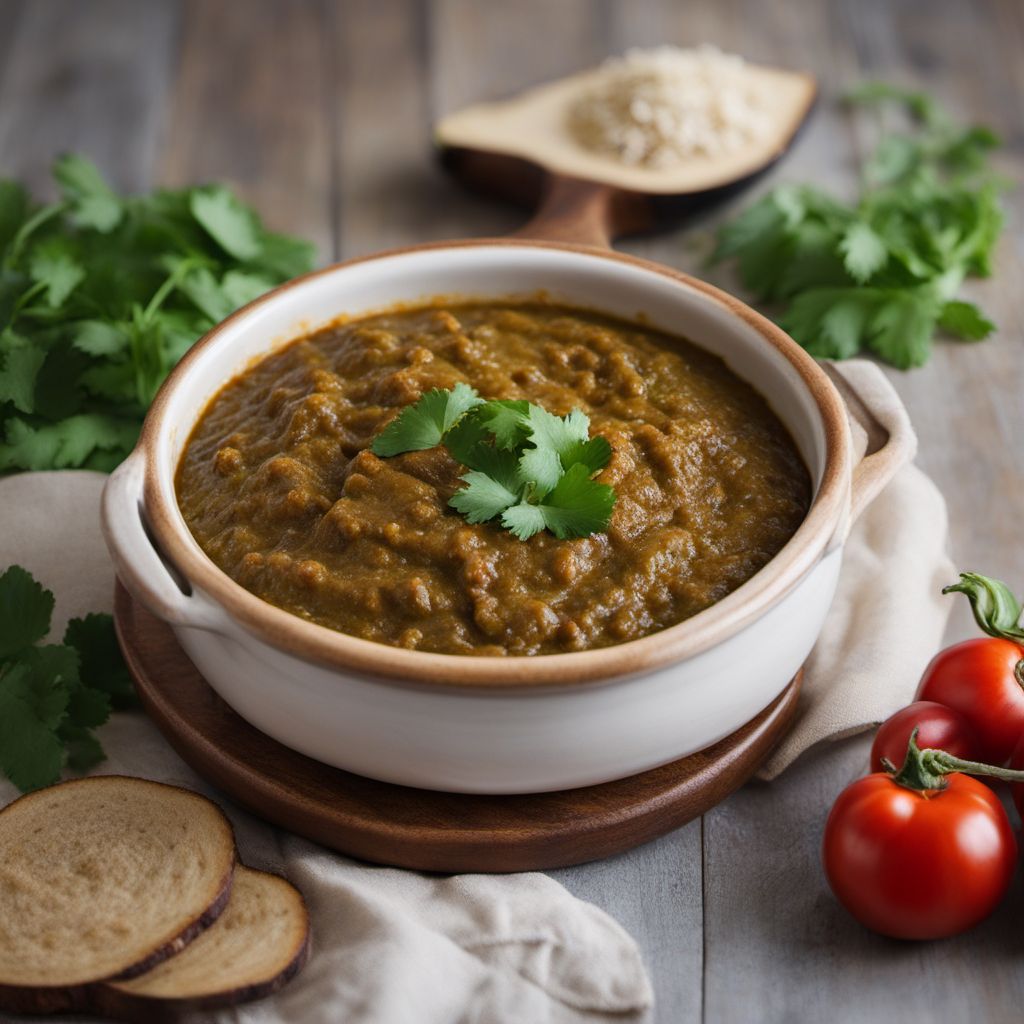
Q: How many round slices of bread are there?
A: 2